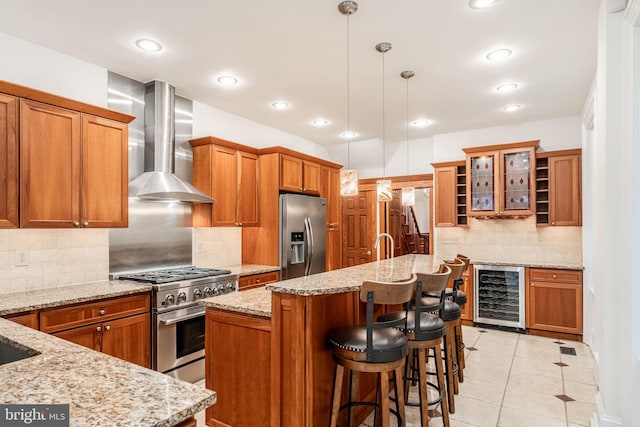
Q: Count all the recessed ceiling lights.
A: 10